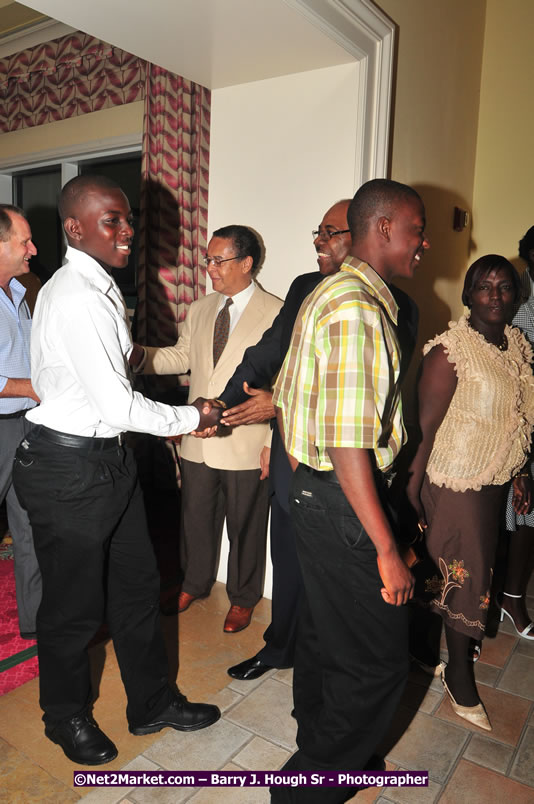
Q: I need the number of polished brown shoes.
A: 2